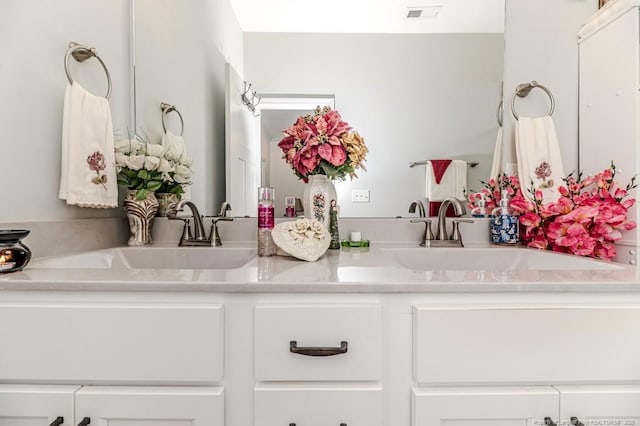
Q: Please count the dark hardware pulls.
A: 6